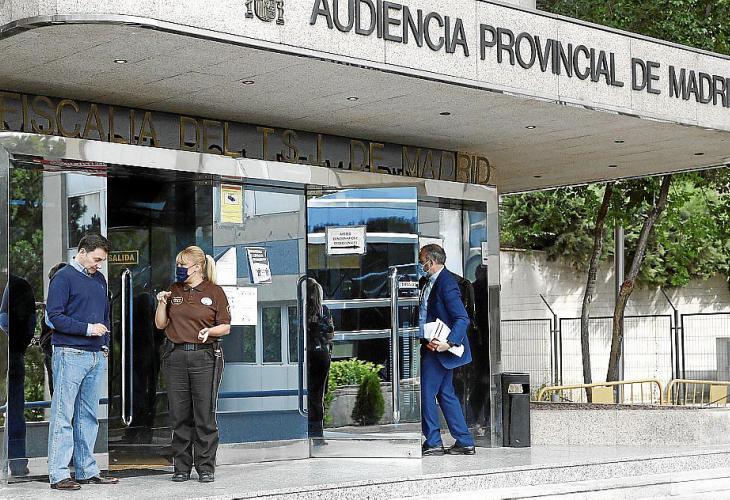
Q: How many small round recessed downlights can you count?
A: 9